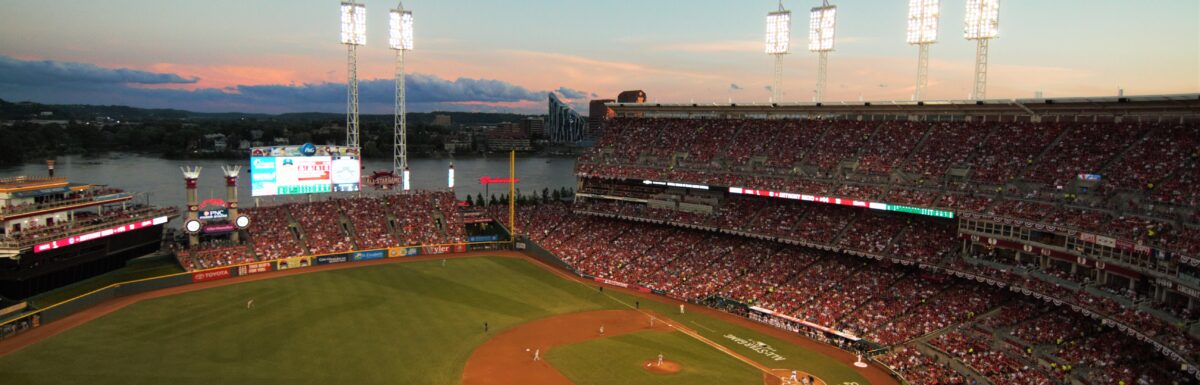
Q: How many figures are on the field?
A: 14